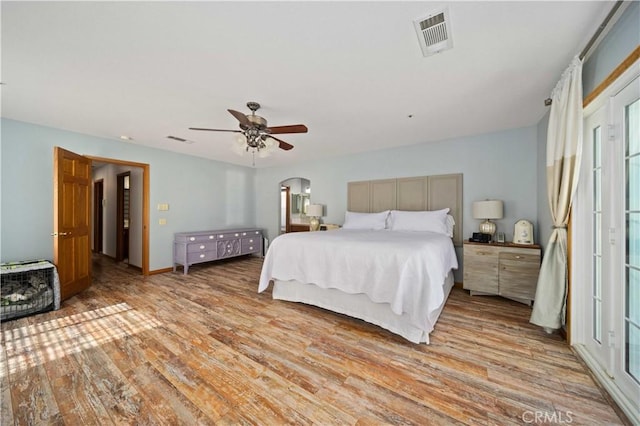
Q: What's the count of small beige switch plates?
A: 2